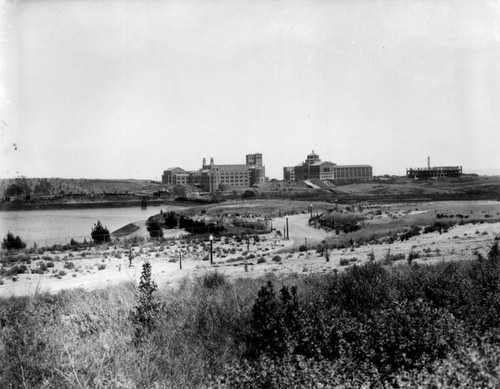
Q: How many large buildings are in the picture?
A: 3